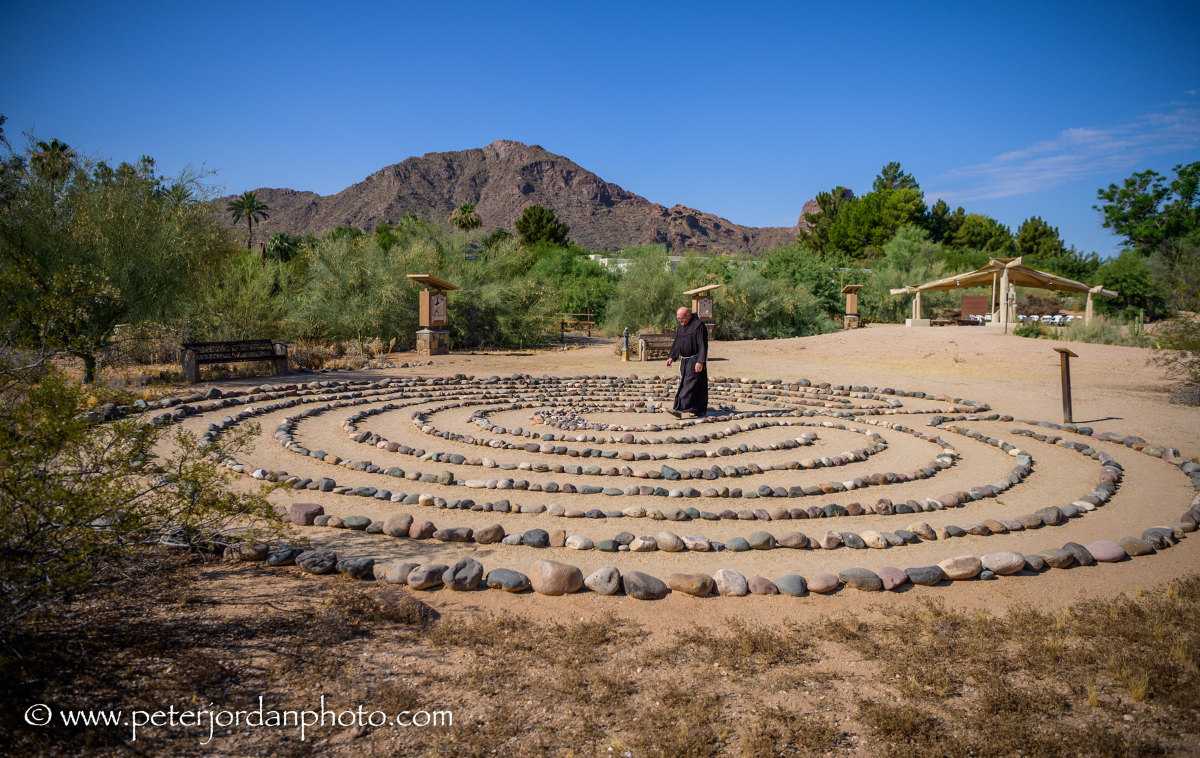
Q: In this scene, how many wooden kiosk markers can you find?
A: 3